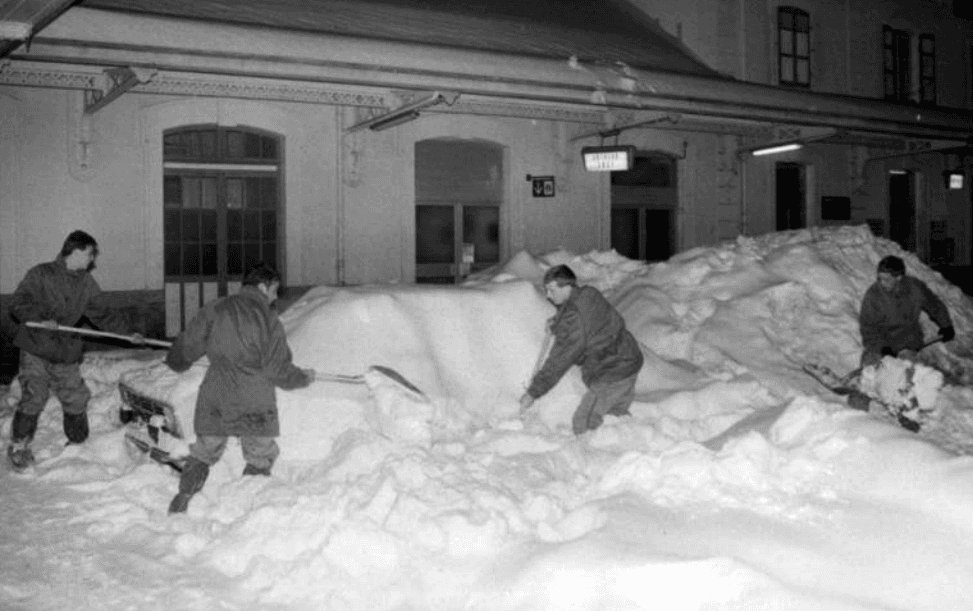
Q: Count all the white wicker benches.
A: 0